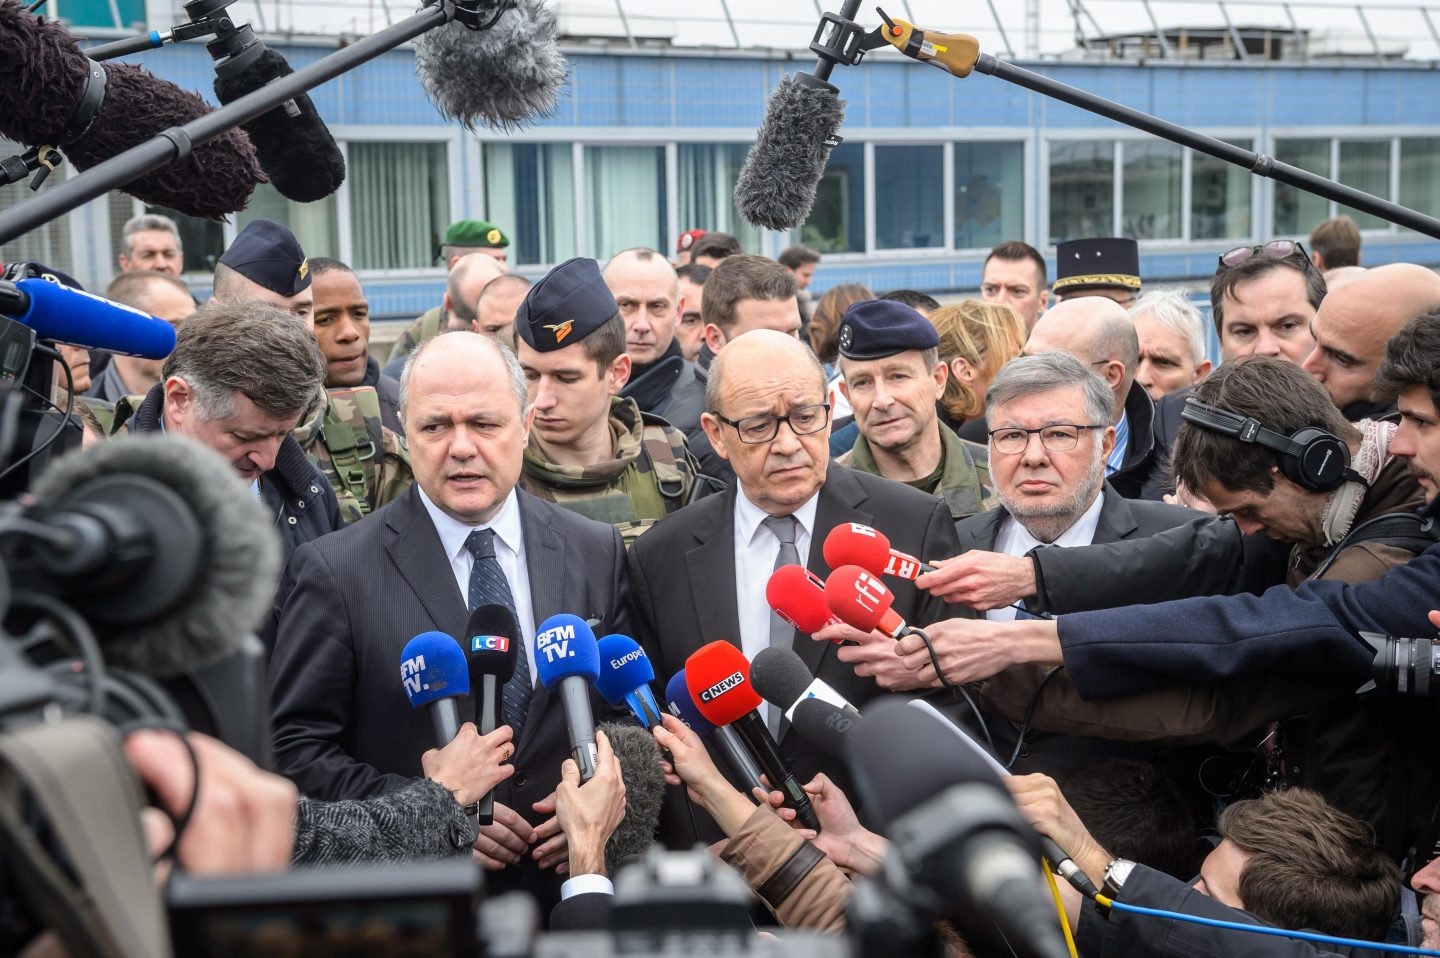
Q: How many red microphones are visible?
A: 4